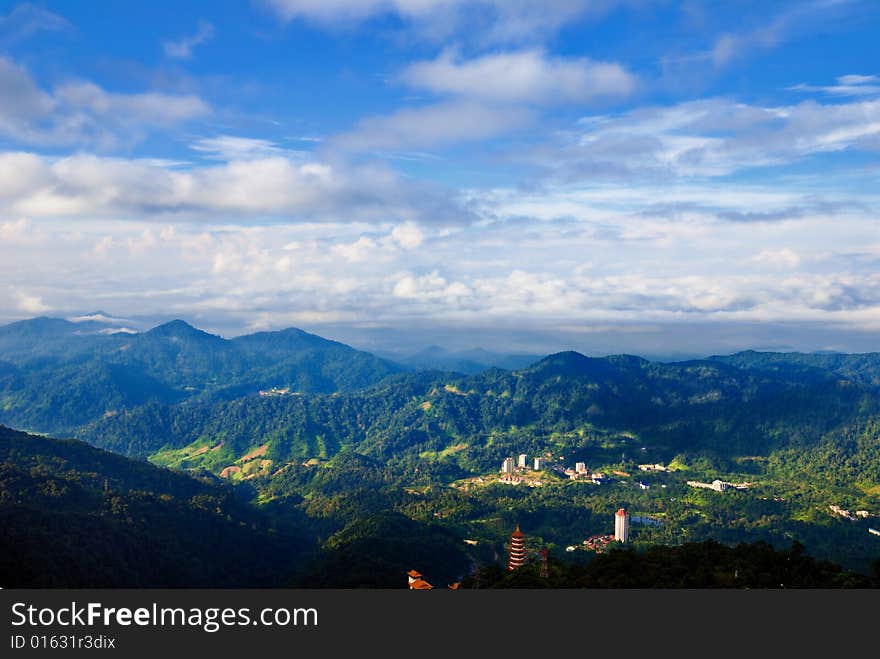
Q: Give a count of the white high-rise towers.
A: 5